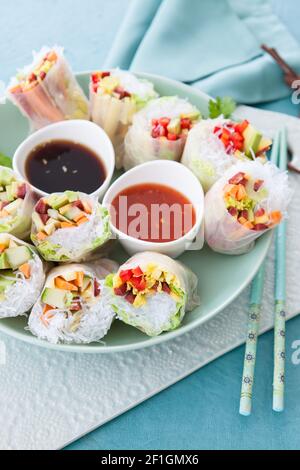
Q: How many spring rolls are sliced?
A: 10